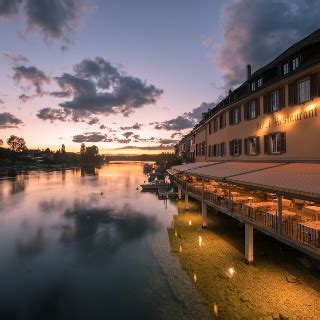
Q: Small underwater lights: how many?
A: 7